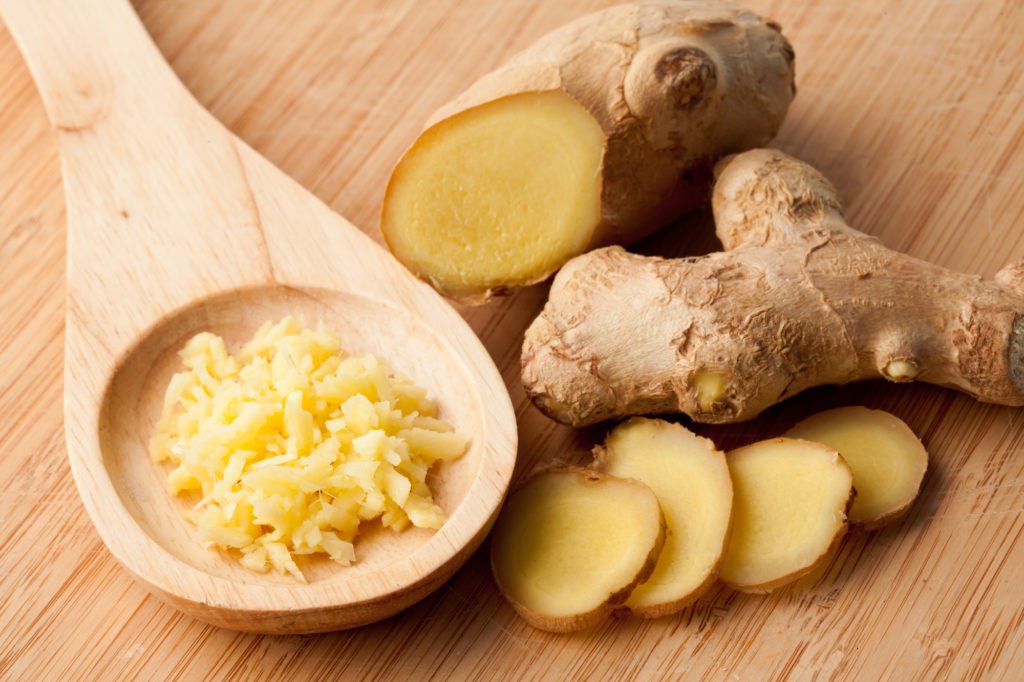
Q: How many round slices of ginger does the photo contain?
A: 4